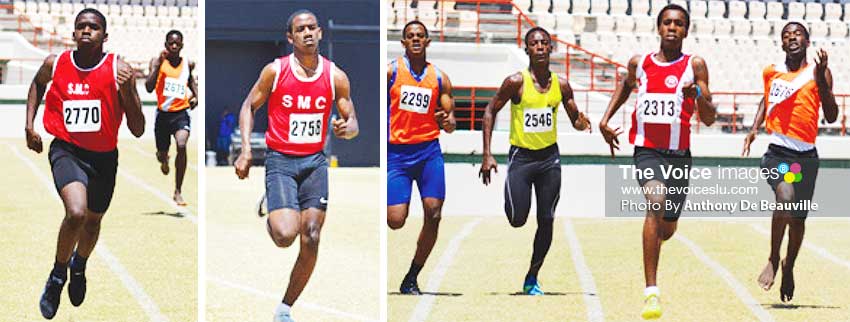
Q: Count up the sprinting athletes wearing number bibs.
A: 7